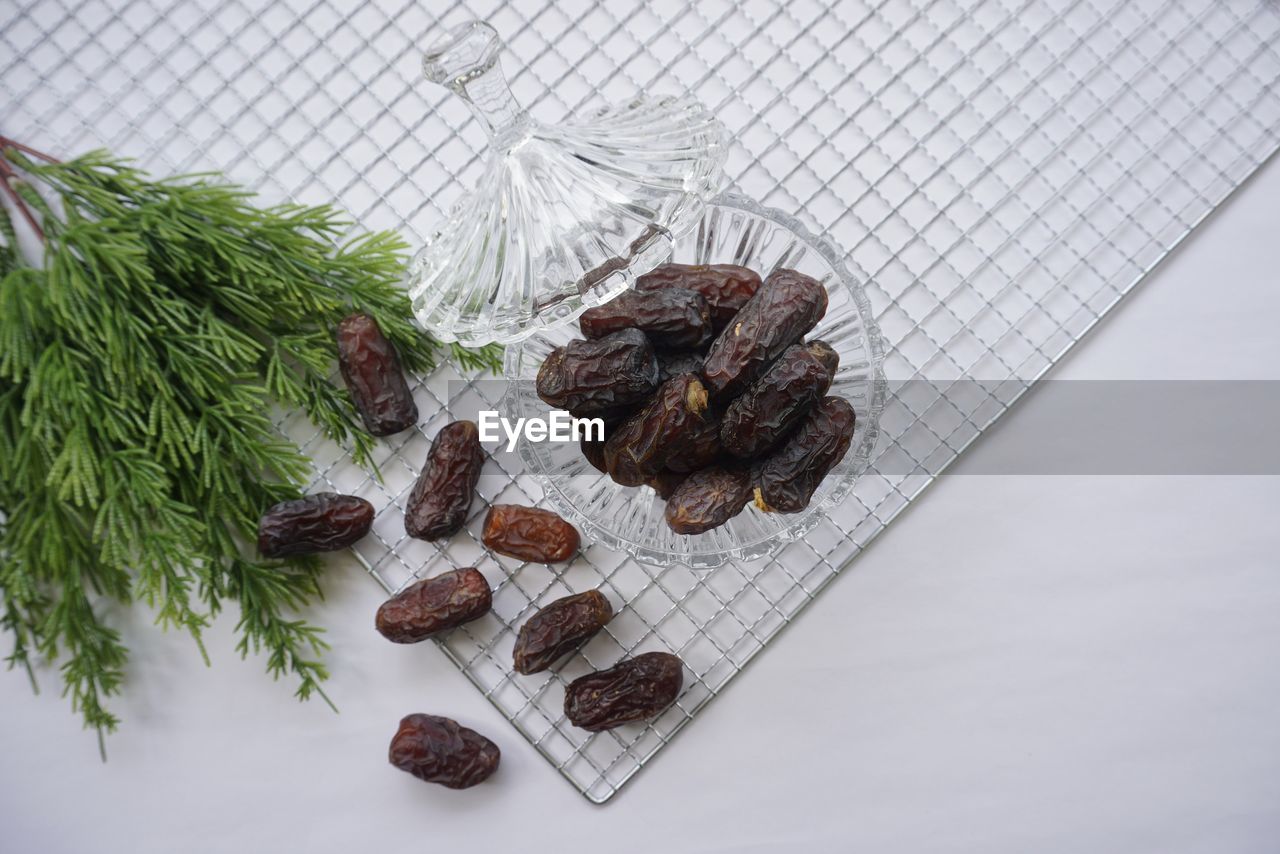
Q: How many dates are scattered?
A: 8